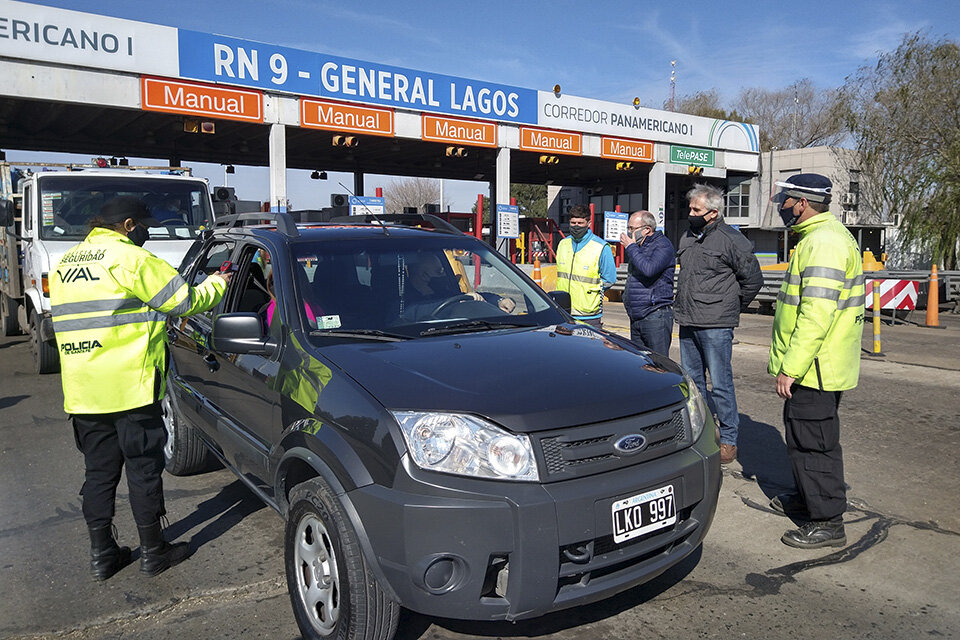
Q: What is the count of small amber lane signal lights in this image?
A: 12